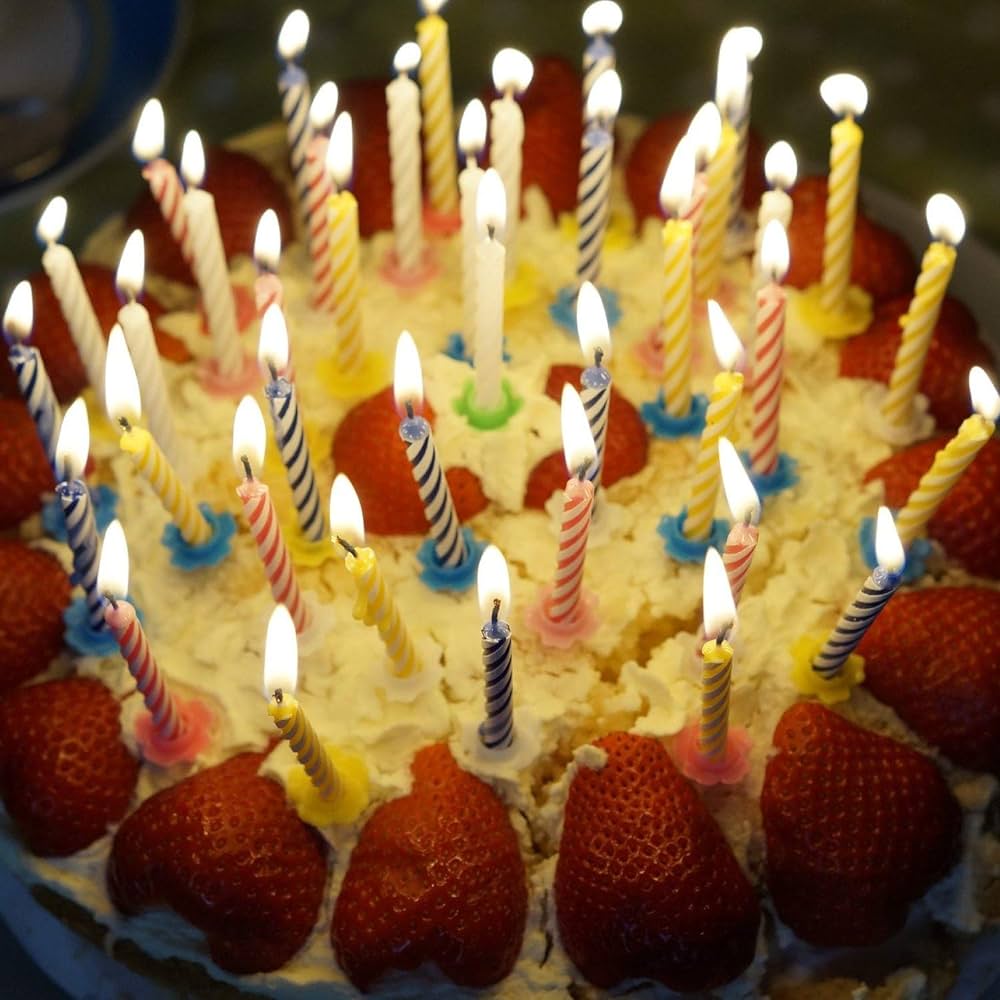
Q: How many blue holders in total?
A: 10